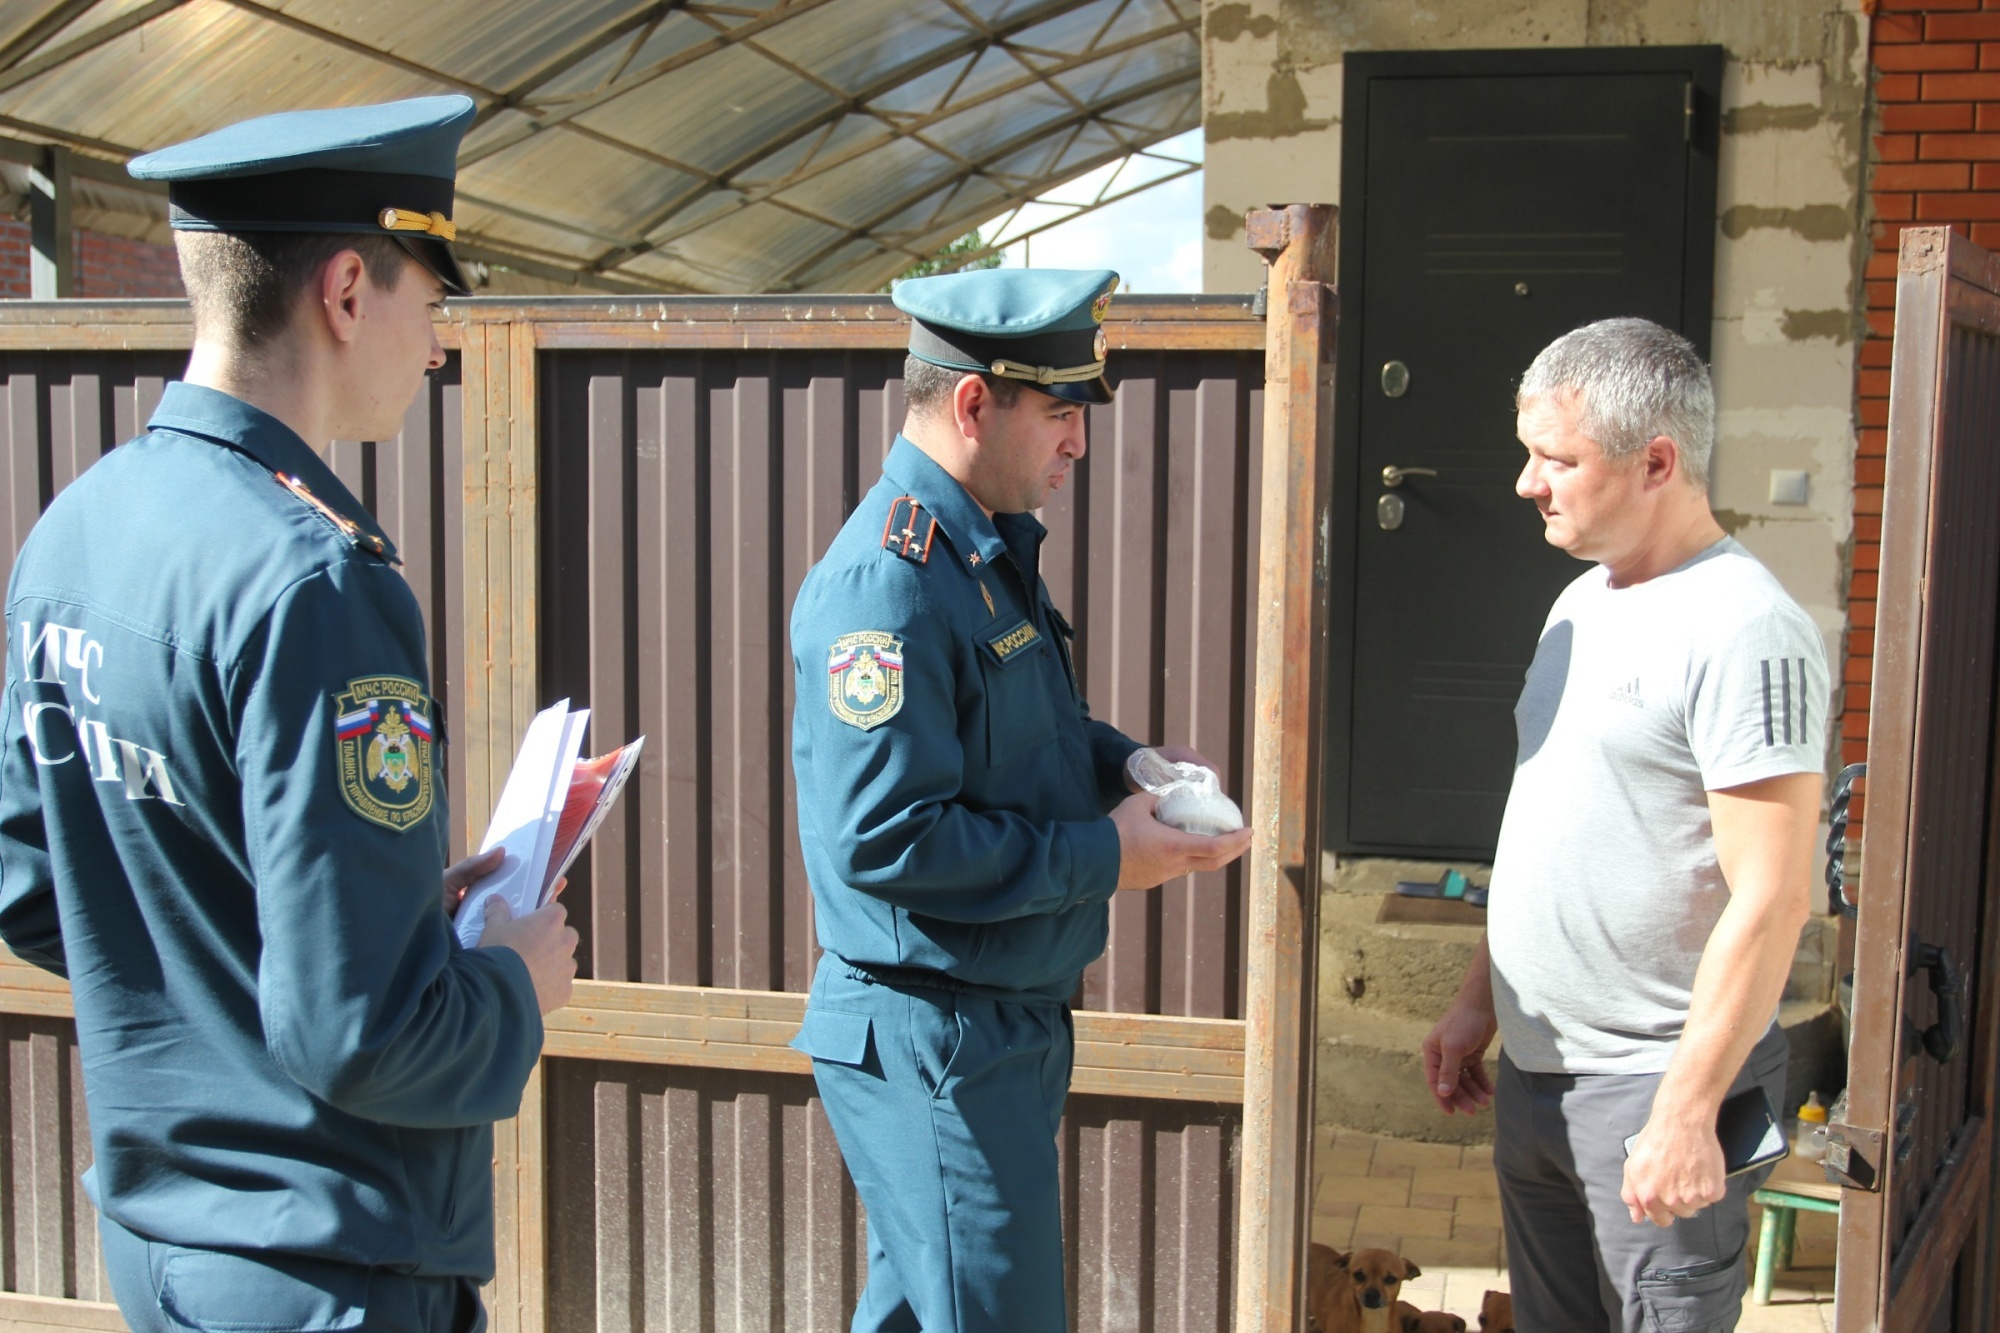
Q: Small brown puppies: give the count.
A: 3